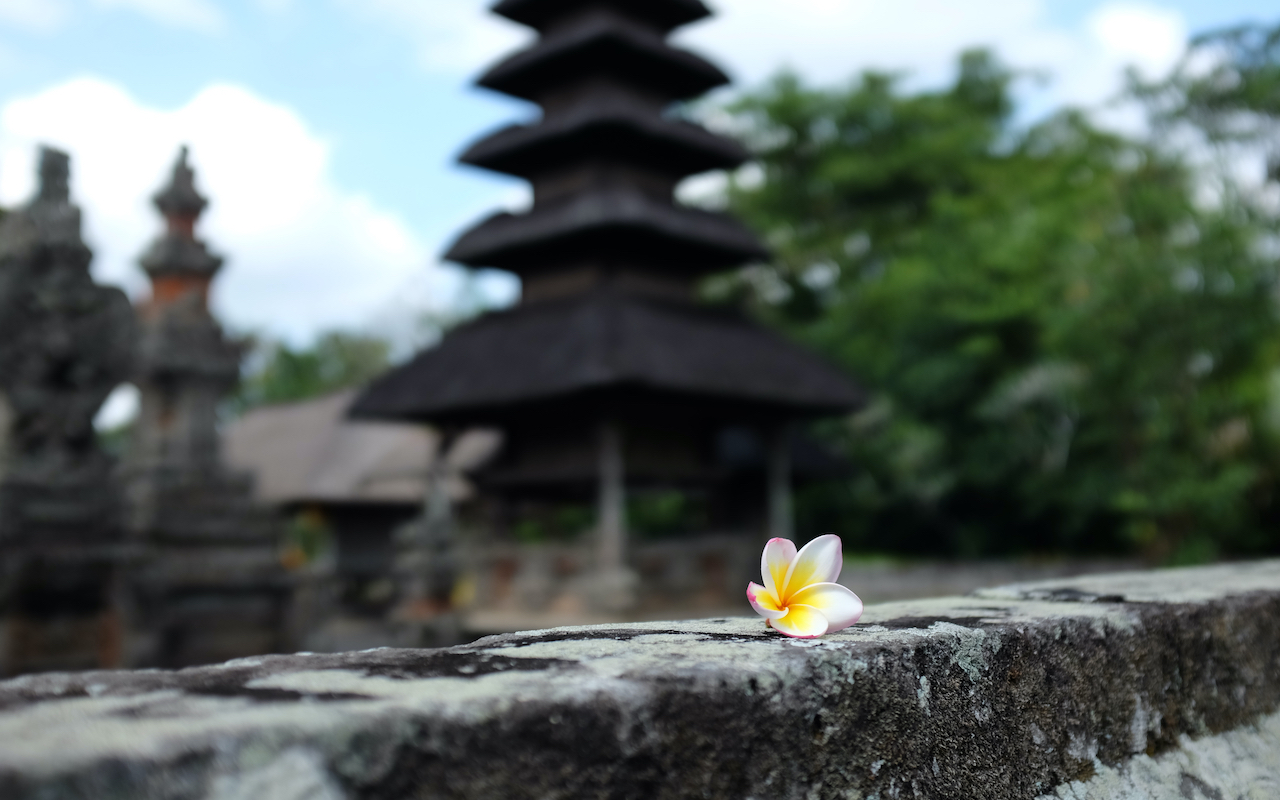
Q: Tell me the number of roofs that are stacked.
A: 5